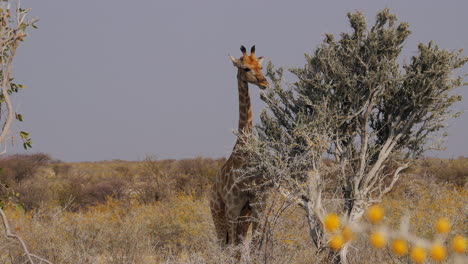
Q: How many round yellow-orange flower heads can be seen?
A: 10